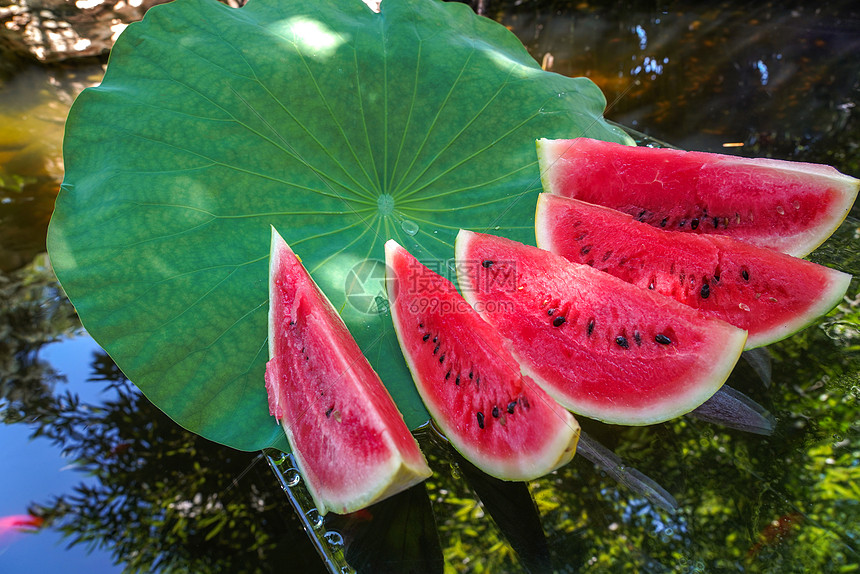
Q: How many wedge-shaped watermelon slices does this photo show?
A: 5